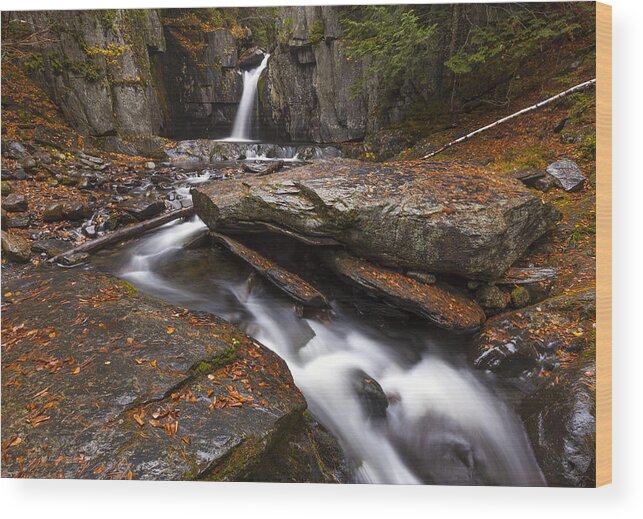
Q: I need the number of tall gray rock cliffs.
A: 2